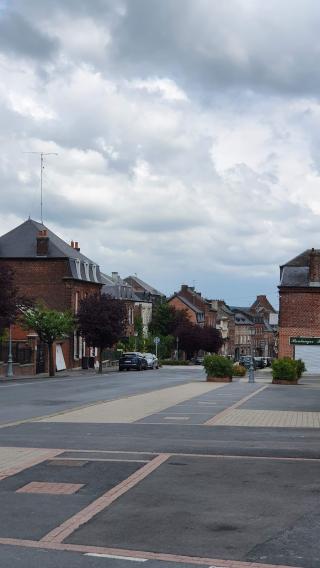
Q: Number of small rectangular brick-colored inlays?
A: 2